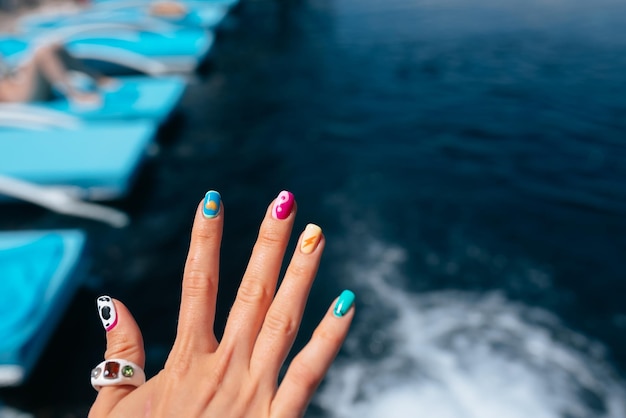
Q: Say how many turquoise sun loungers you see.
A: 5